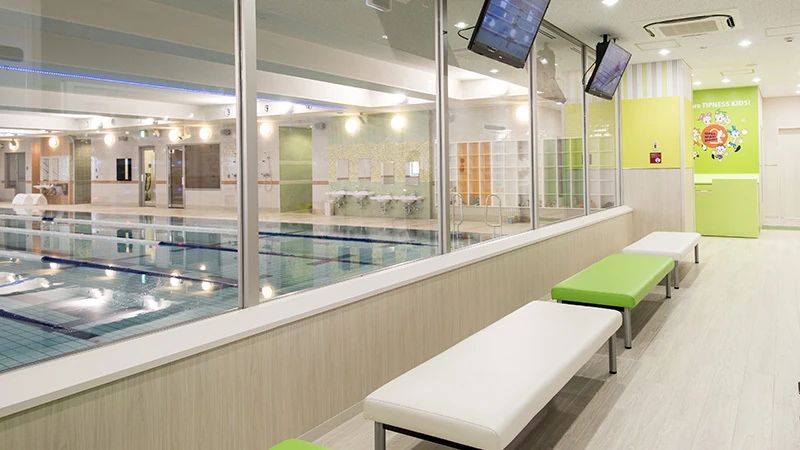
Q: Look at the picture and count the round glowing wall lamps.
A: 9